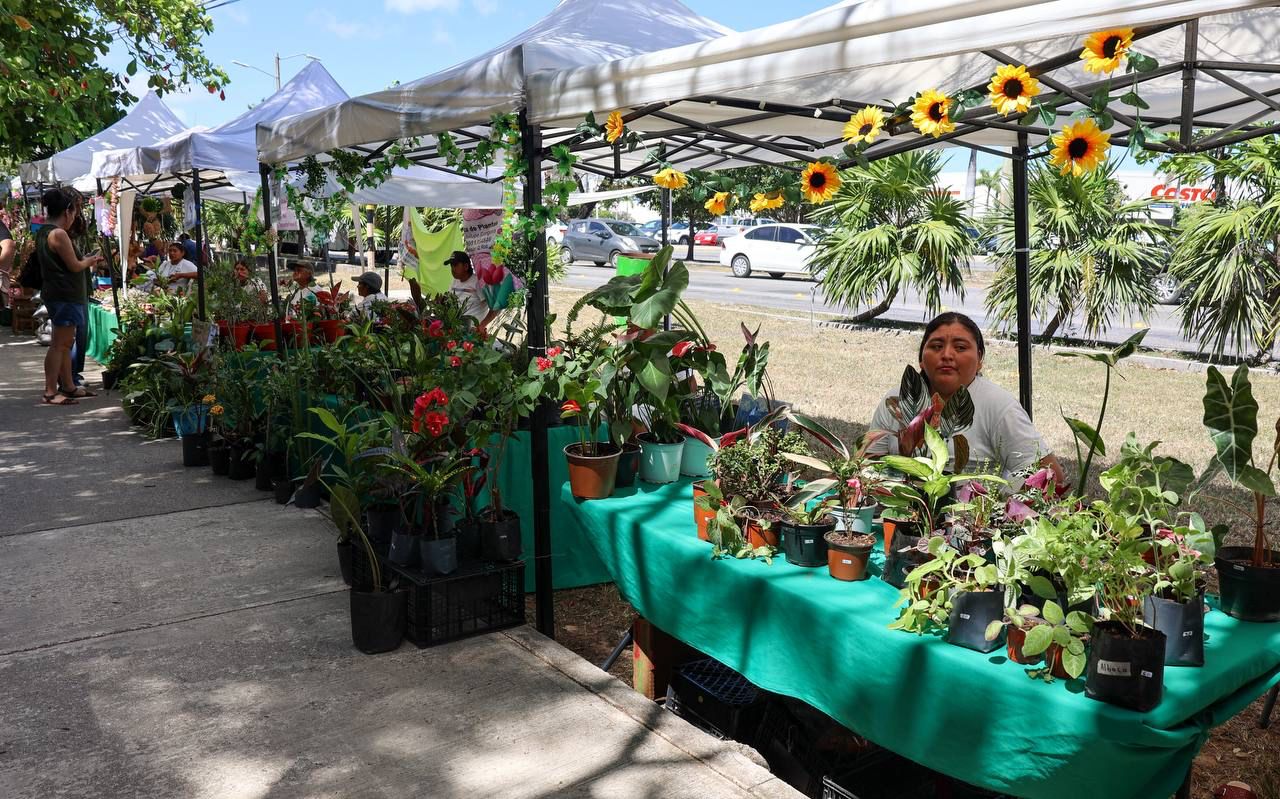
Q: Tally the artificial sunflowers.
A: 10